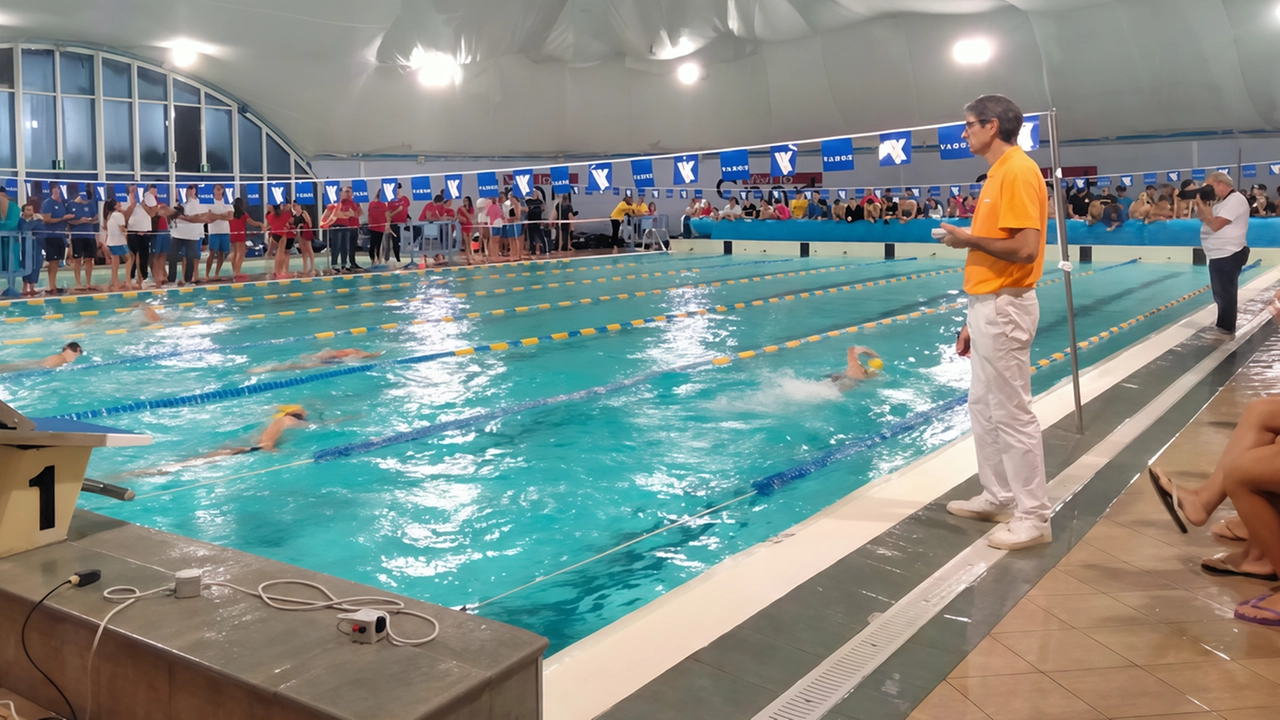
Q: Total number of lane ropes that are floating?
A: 7